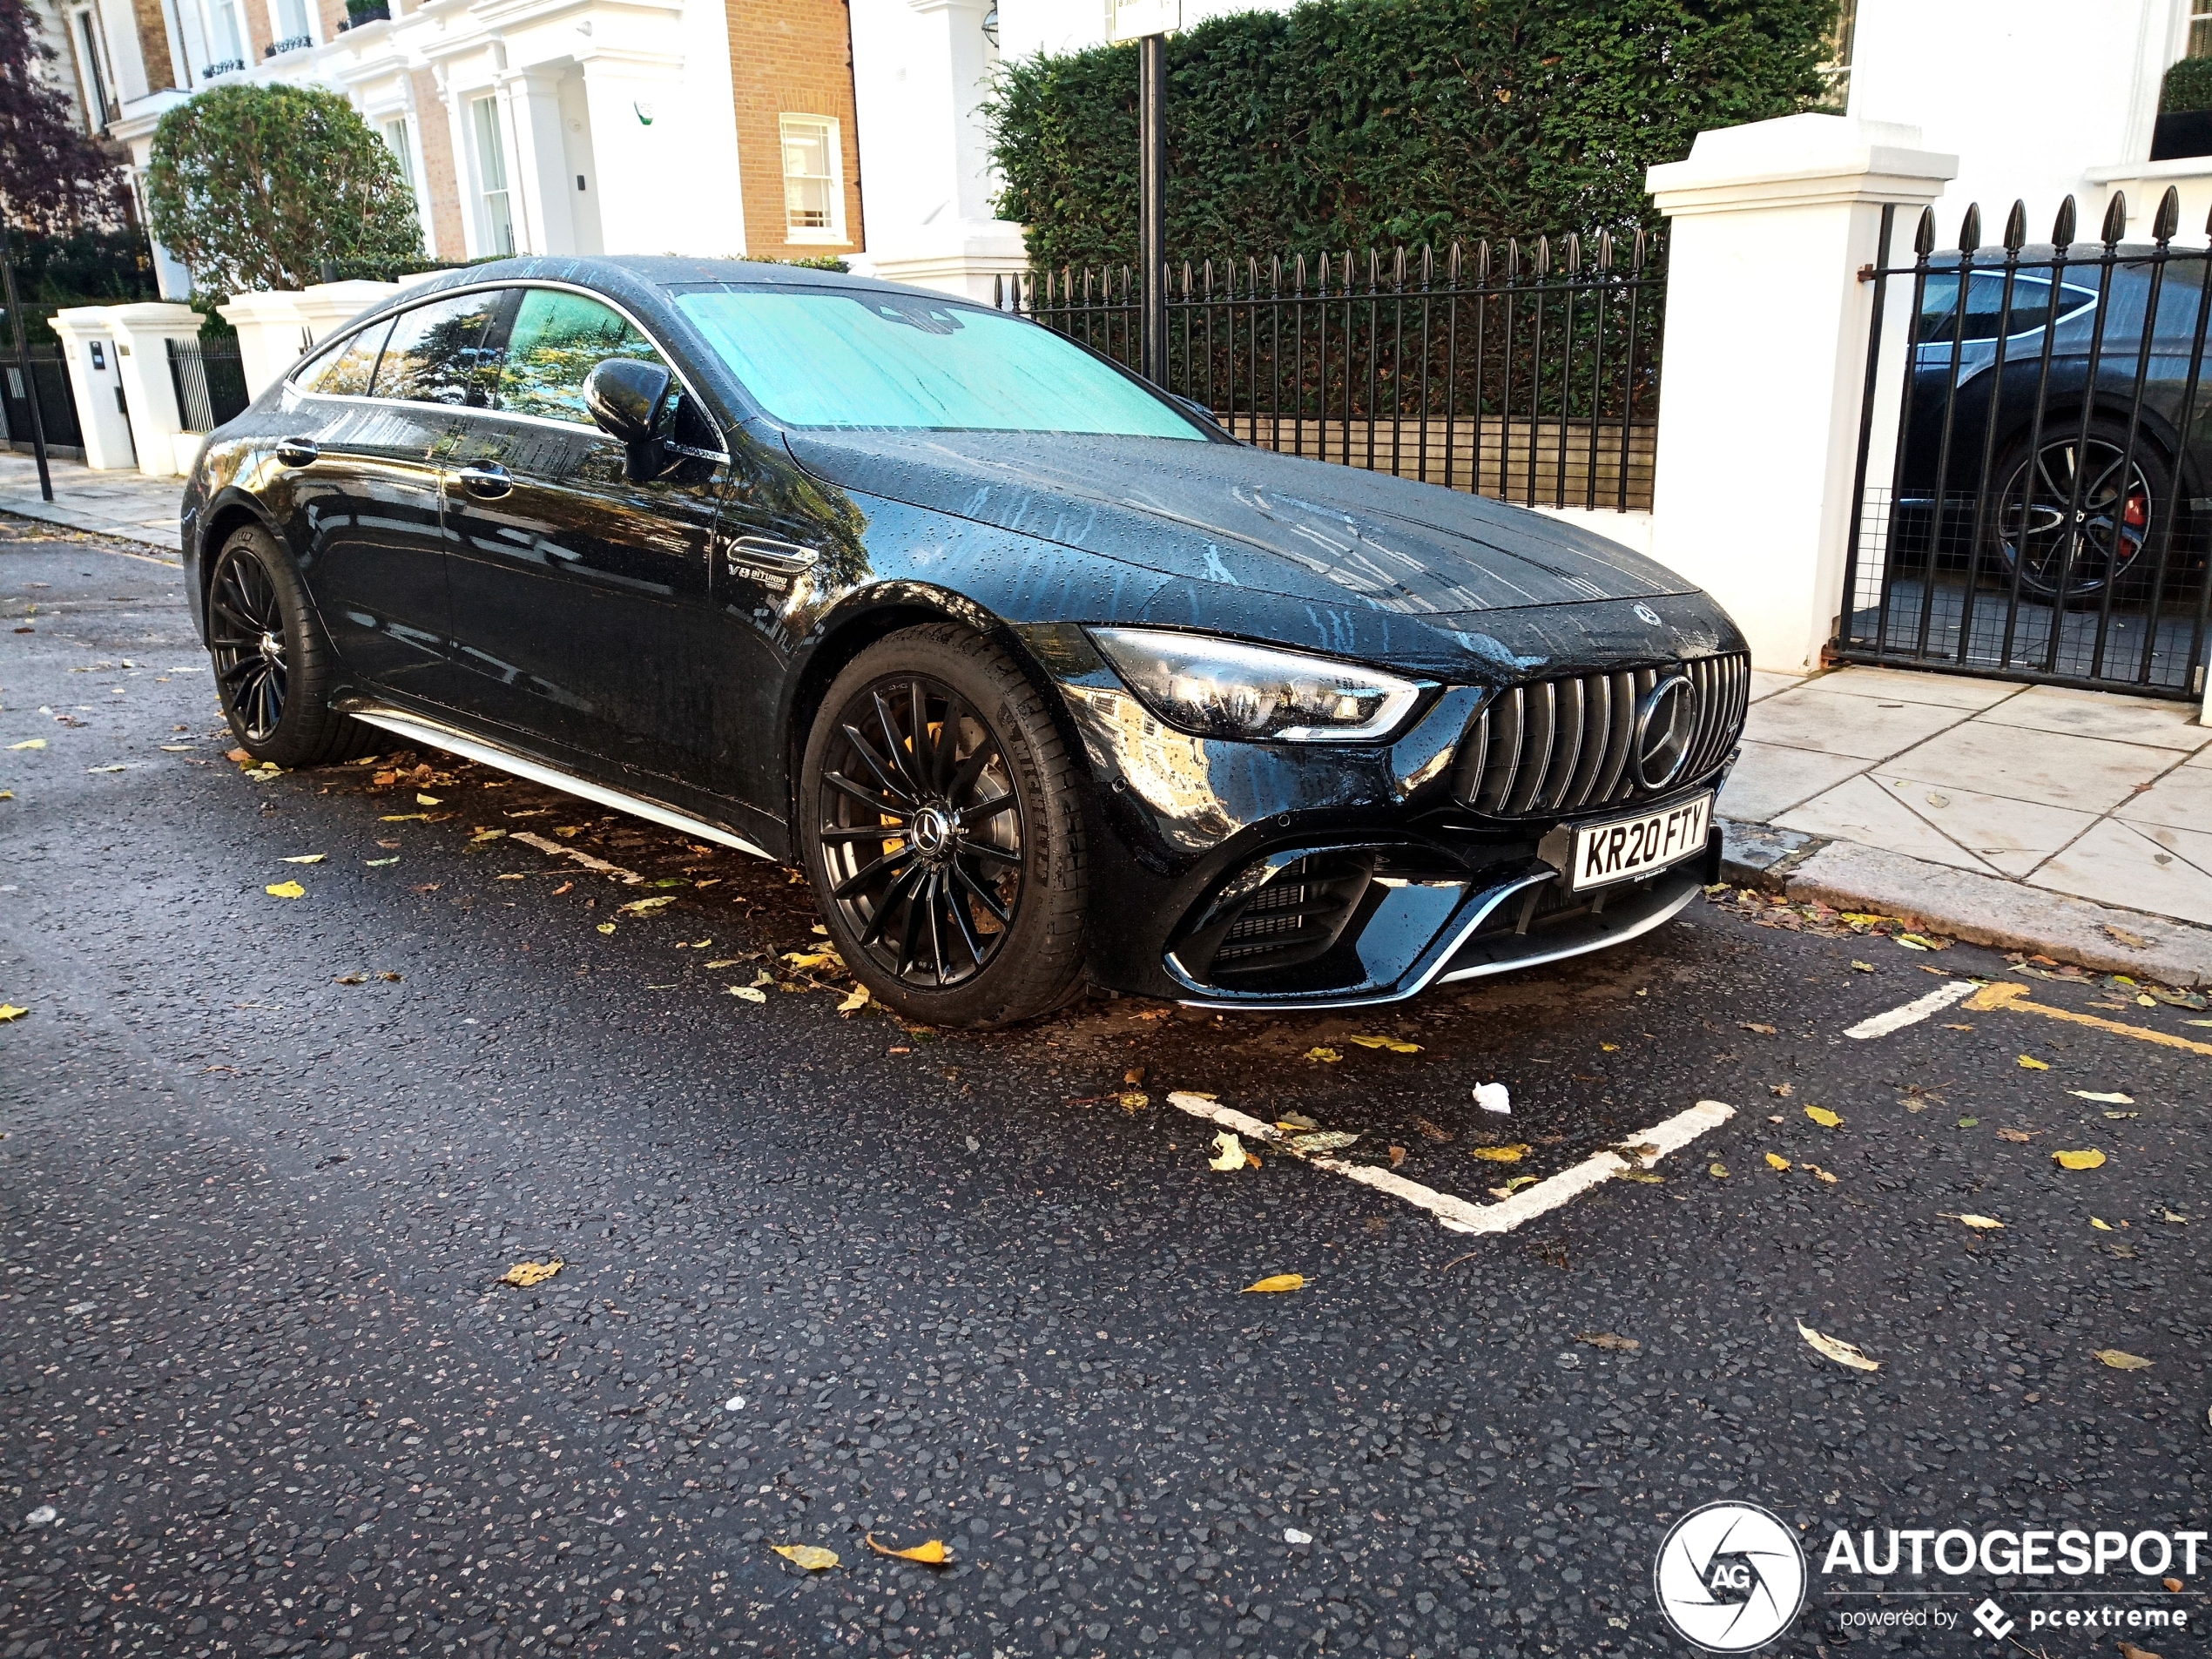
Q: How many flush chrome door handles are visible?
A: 2